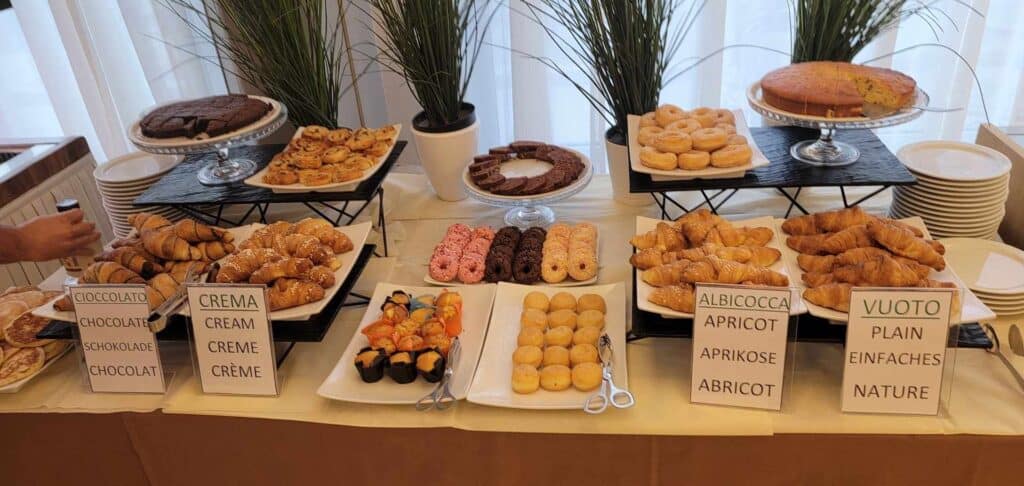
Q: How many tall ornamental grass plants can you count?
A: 4